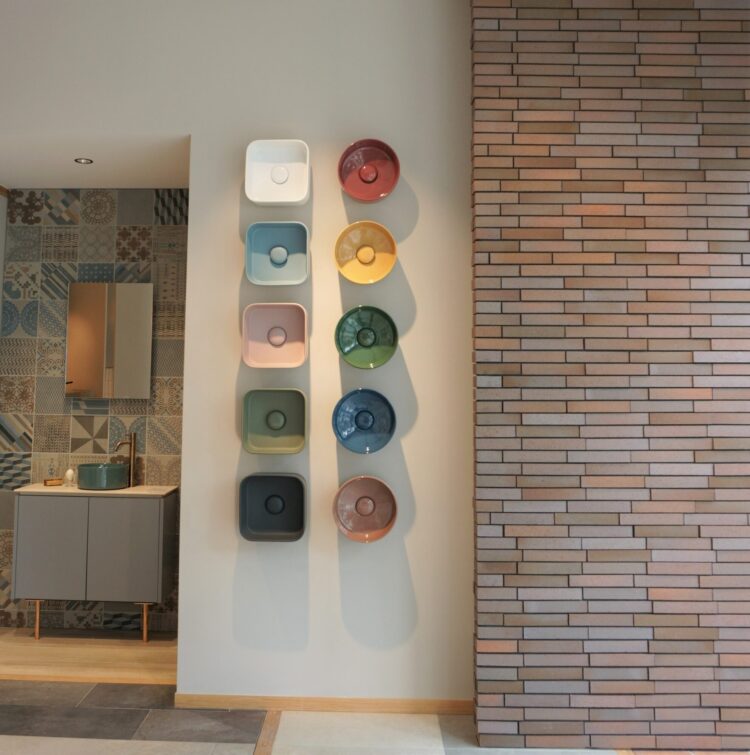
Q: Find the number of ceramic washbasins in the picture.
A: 11